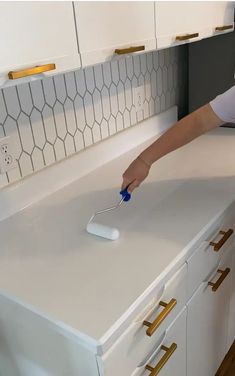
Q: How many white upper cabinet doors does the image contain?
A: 4